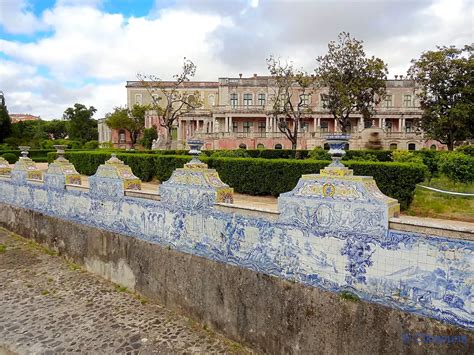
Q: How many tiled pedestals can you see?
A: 6